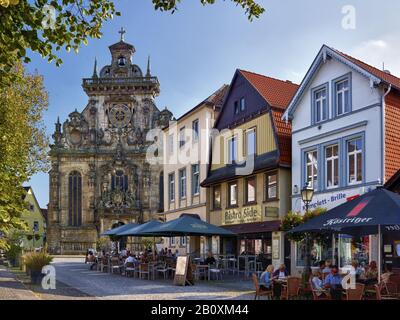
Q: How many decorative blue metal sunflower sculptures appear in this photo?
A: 0